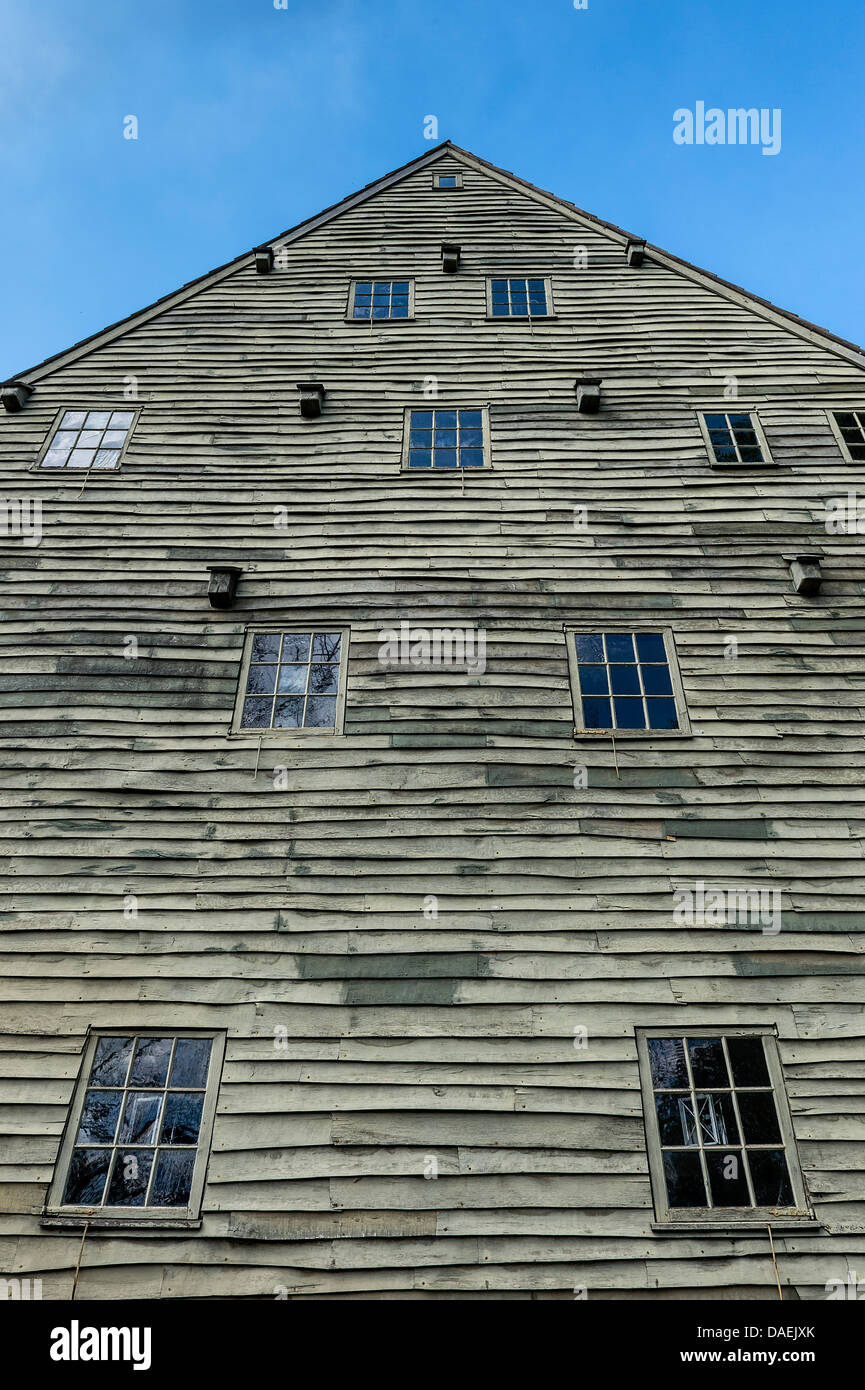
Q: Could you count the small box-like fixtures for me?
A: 8